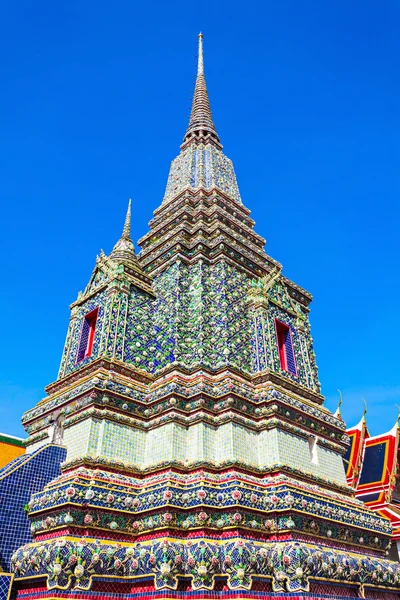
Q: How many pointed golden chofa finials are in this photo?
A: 3